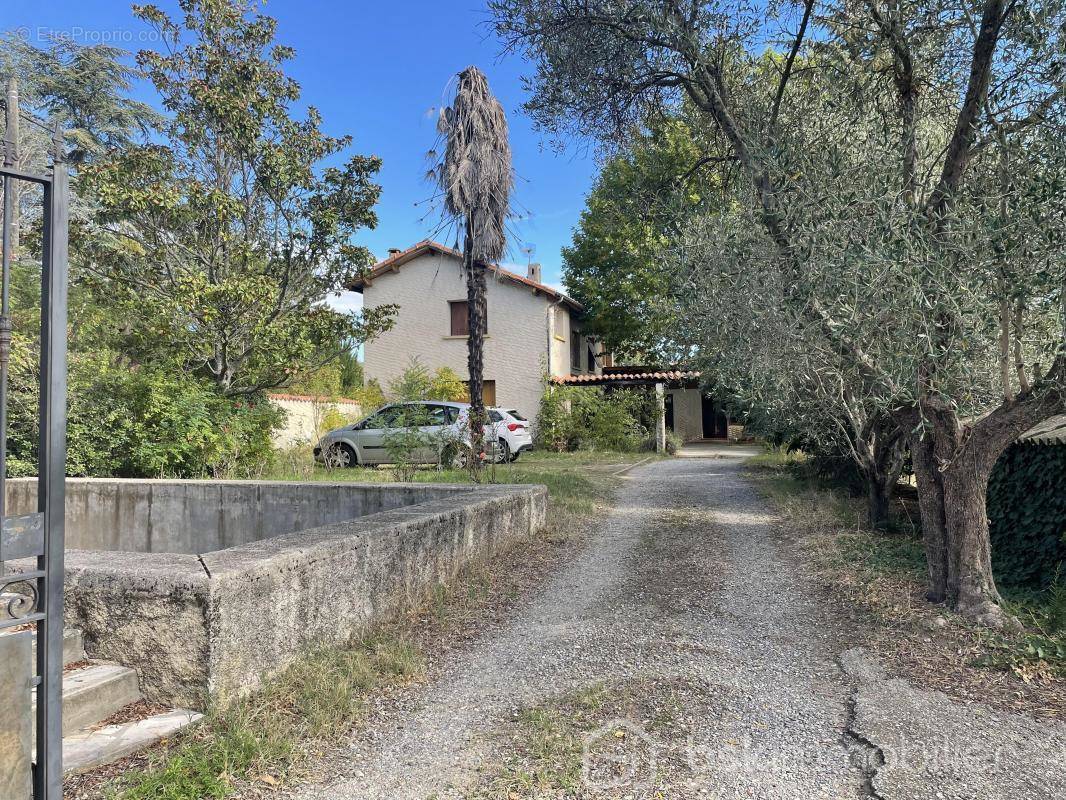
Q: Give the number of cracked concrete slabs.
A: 1